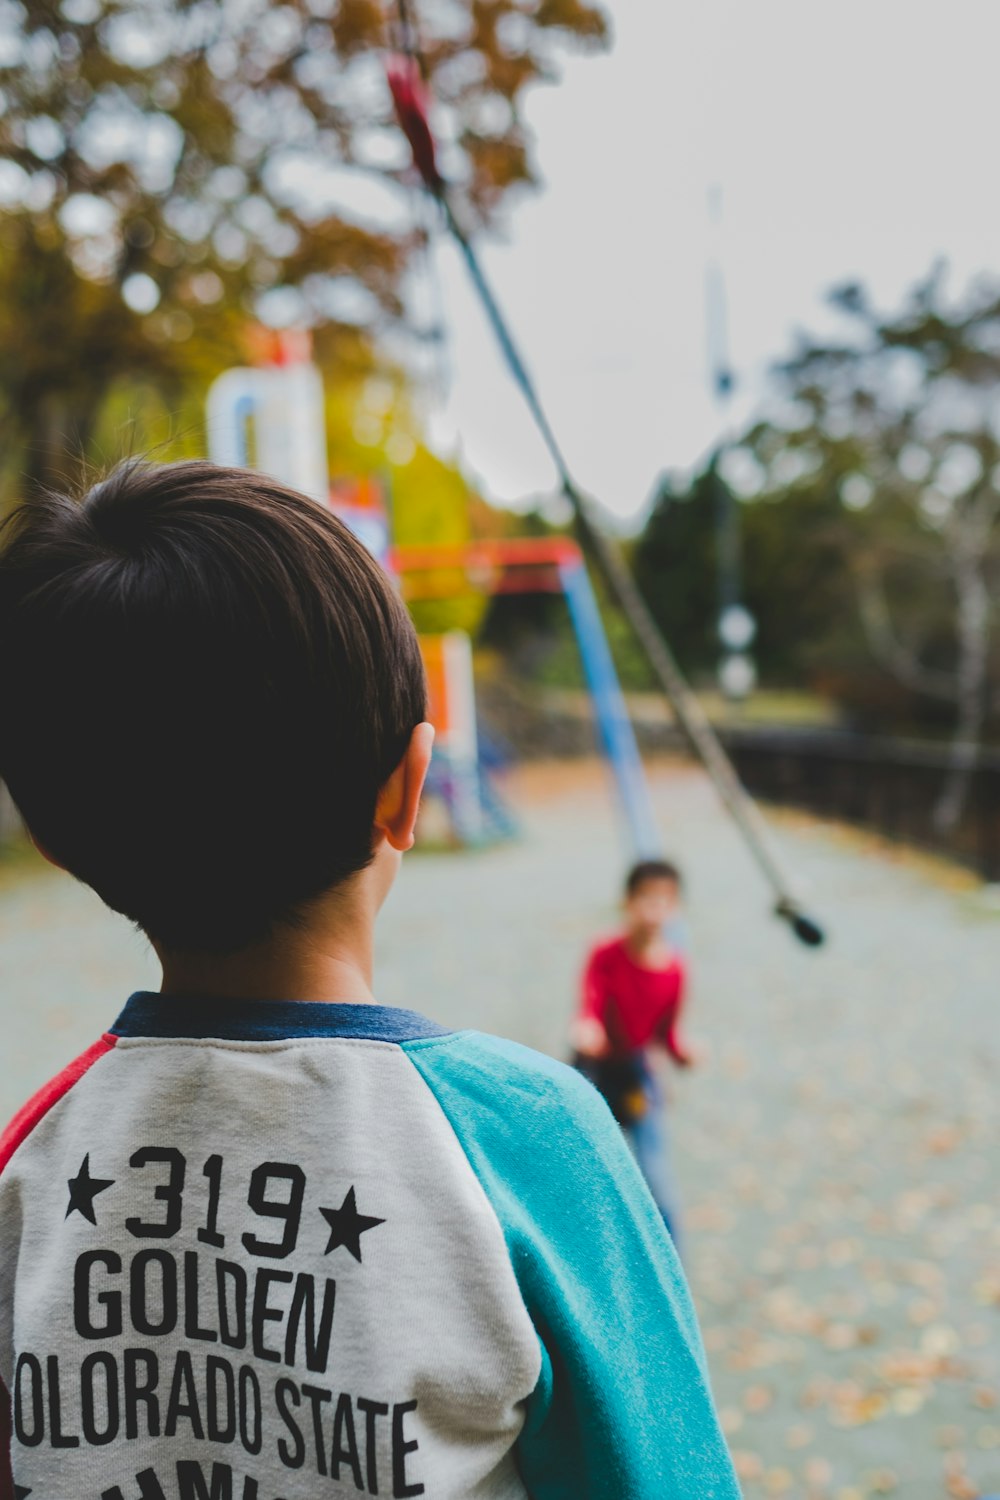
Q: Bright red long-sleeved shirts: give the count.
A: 1